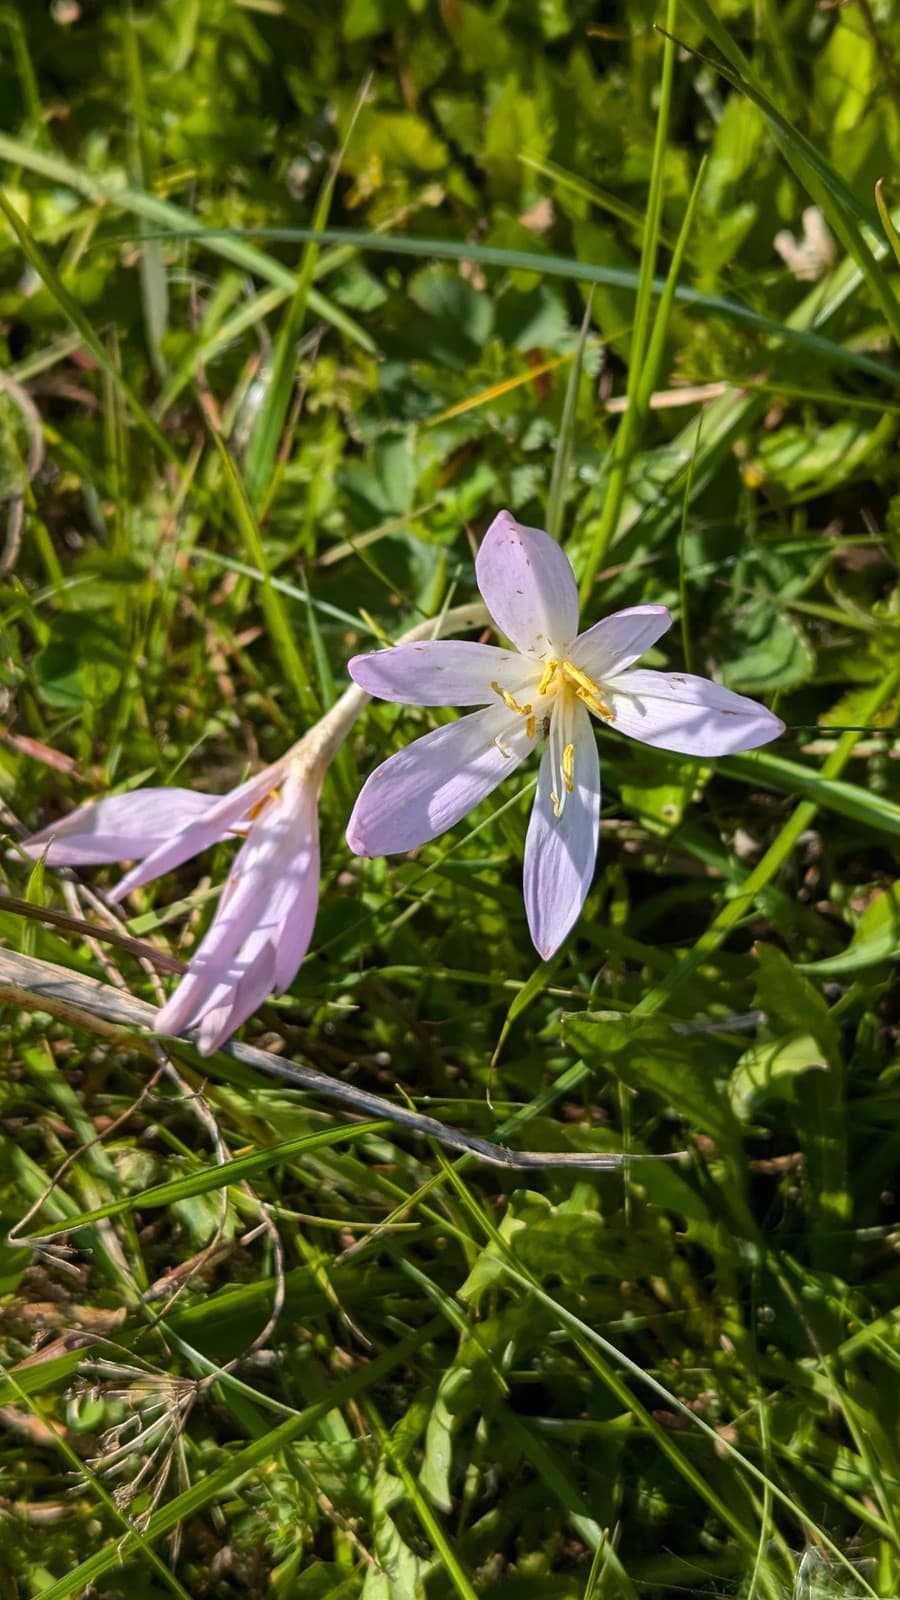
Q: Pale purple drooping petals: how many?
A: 5